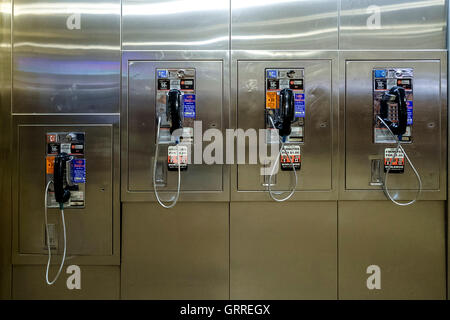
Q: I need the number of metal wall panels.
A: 12